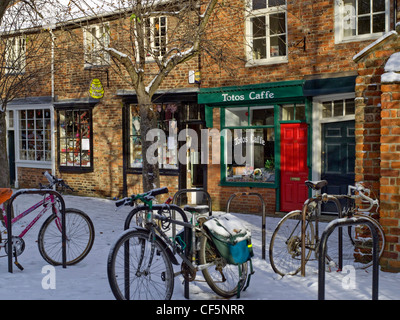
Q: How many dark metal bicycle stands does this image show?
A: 6